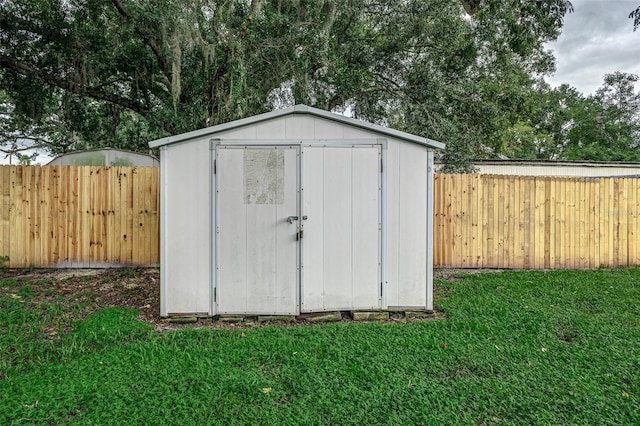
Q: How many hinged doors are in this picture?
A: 2